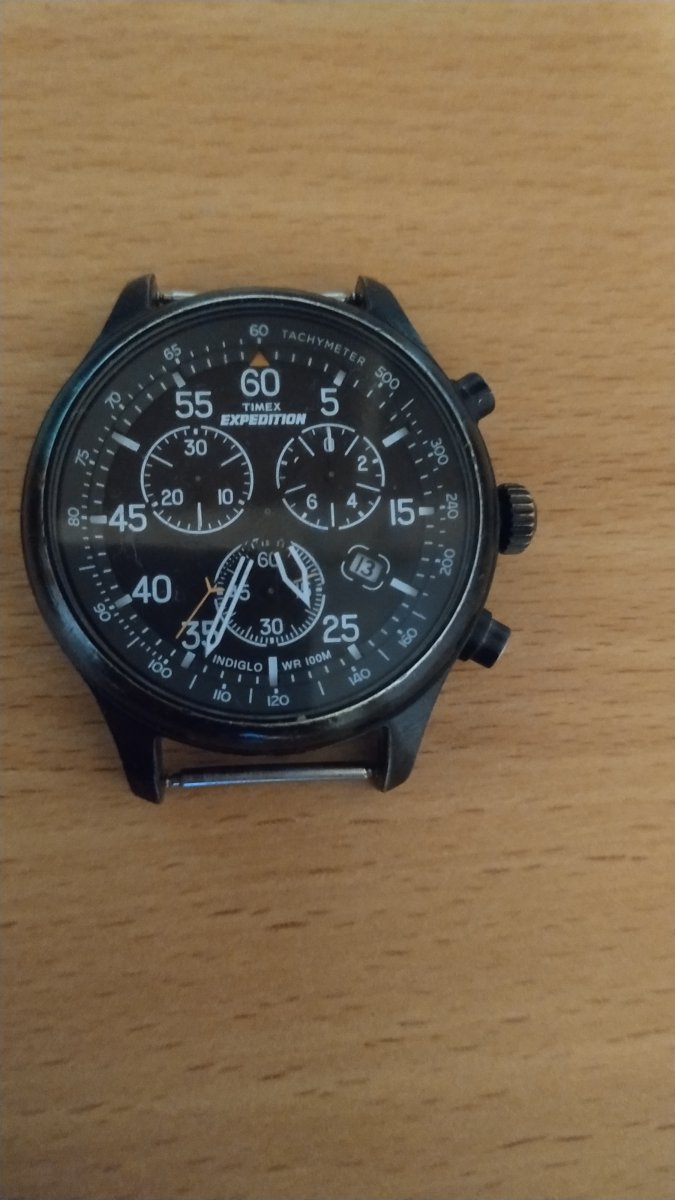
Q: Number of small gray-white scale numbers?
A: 15